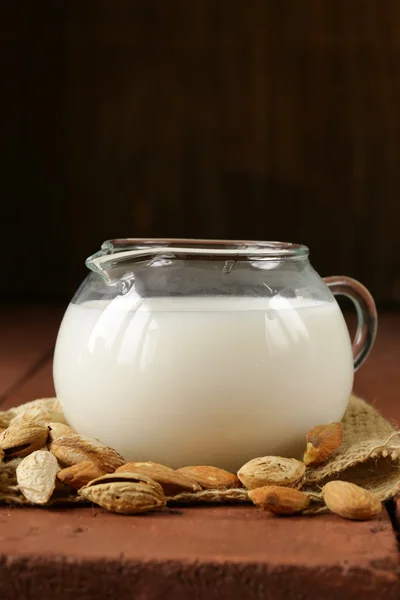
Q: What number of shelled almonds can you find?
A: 6